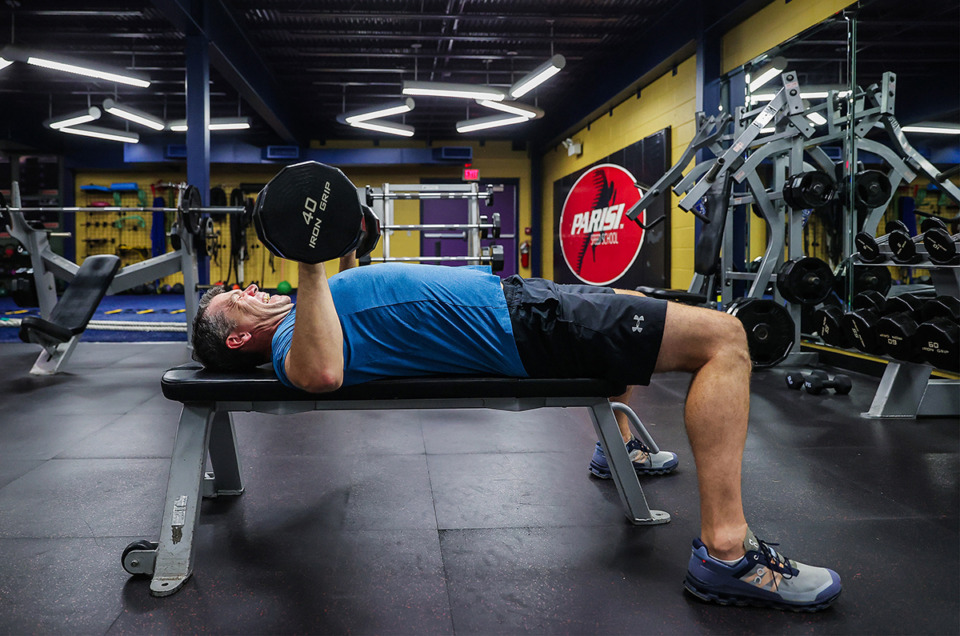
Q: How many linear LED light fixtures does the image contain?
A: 12